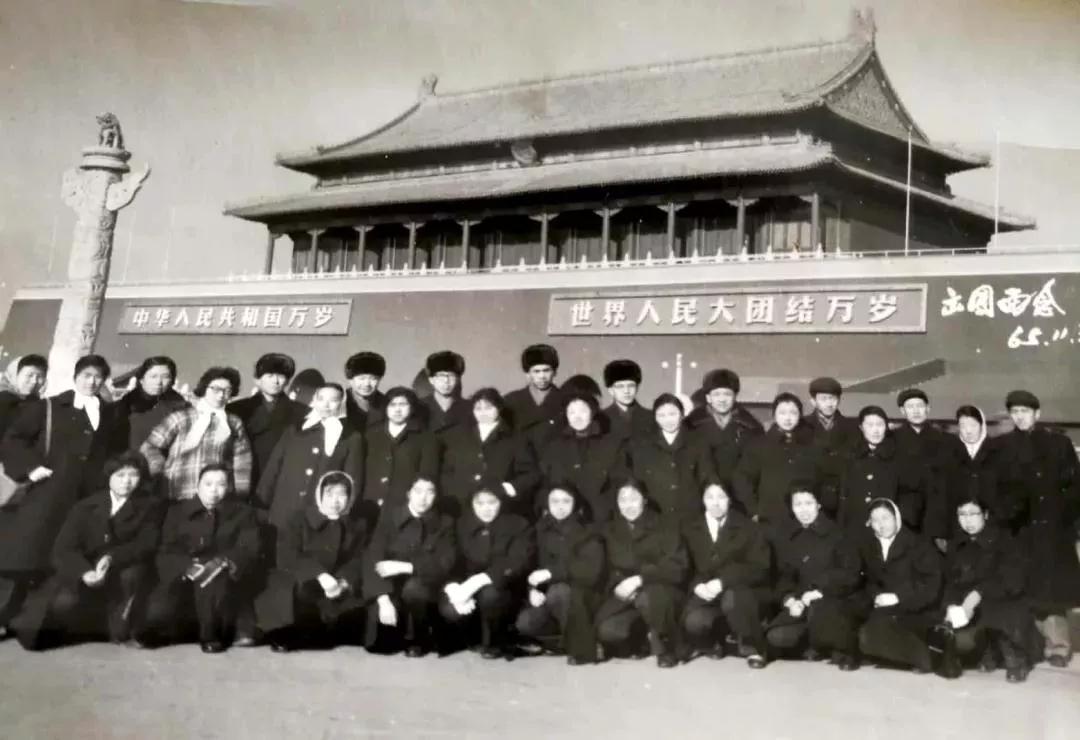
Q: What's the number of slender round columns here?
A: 10